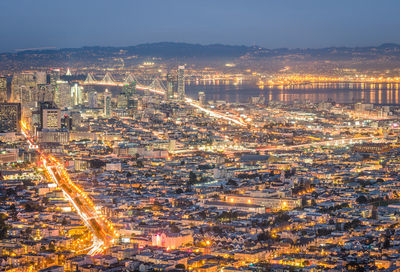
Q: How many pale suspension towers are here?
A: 4